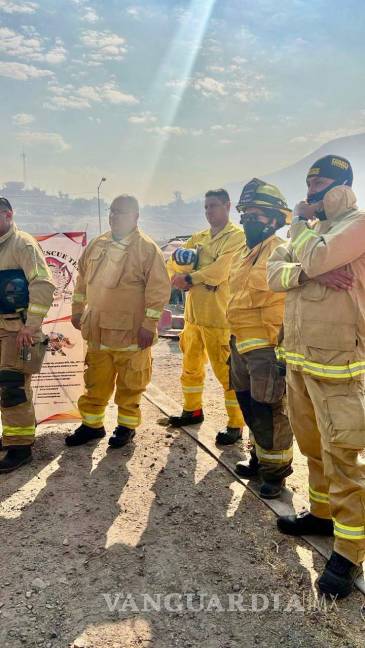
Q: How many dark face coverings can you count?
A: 2